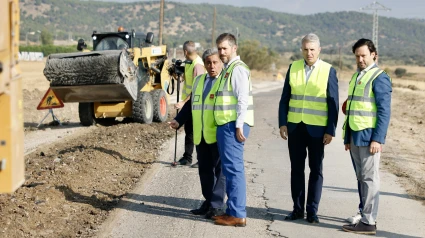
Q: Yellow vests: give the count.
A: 5